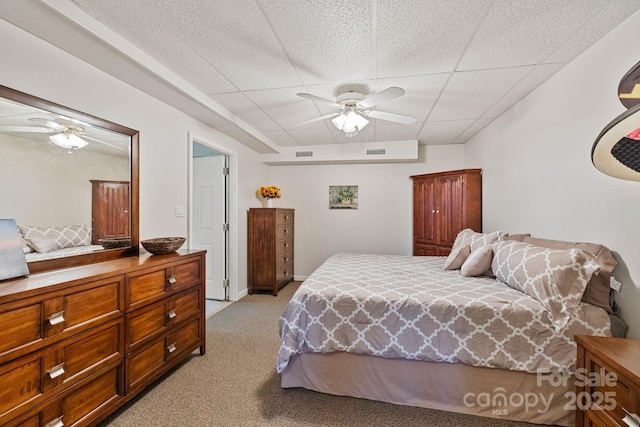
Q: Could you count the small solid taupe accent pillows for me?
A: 2